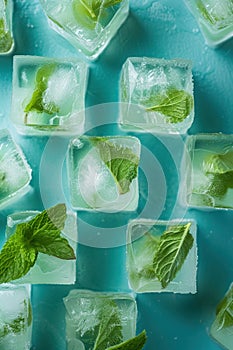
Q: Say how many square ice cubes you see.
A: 13